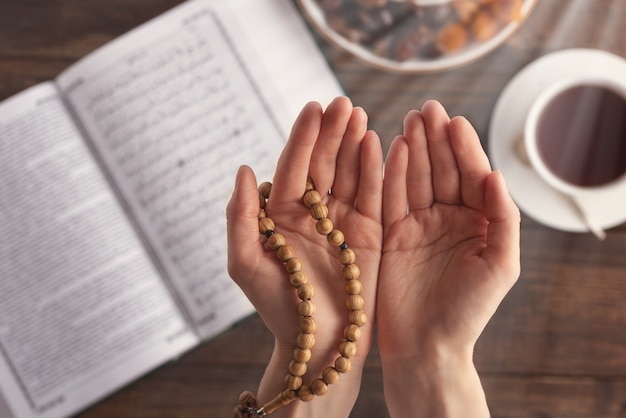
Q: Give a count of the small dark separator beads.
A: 2